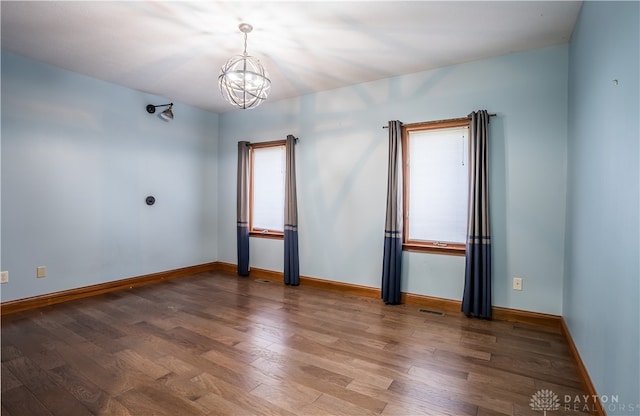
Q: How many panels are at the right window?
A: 2